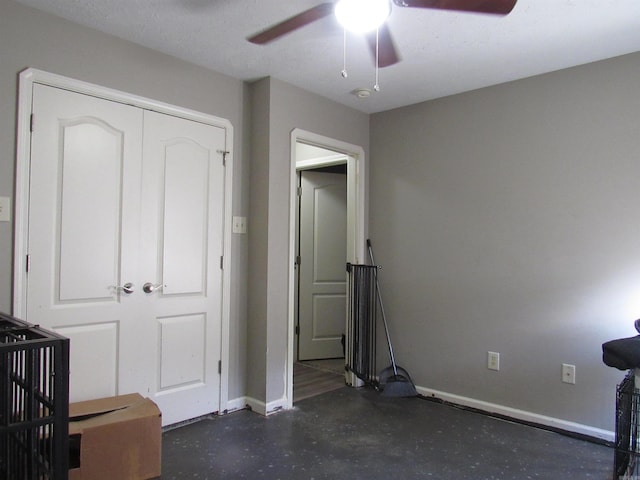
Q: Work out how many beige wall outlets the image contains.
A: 2